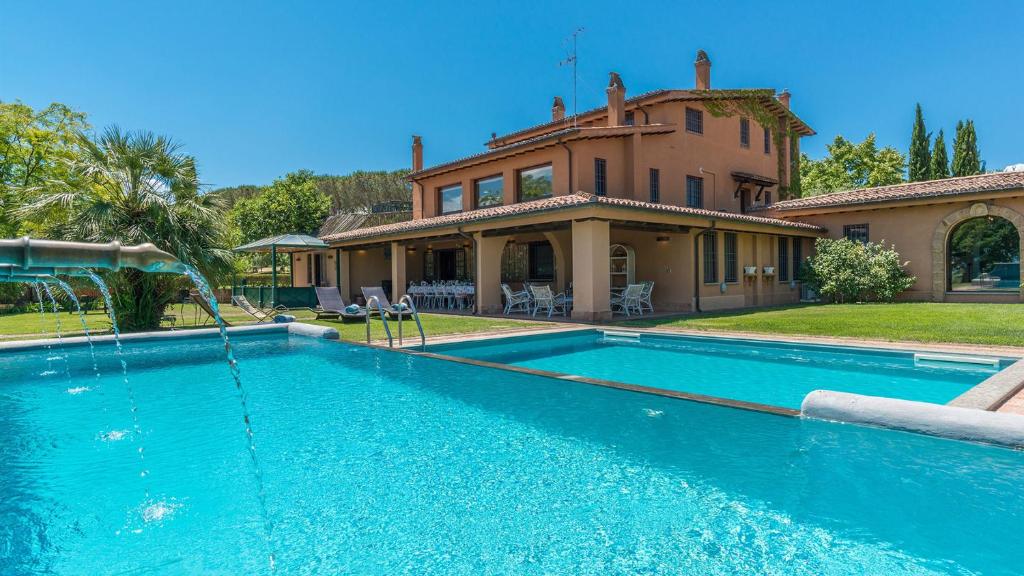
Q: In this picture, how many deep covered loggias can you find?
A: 1